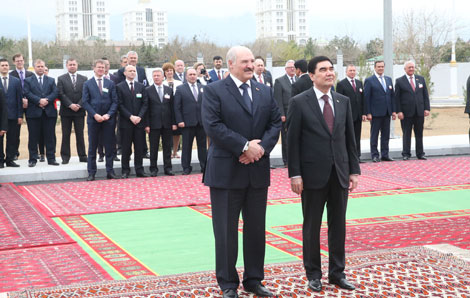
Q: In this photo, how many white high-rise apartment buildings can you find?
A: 3